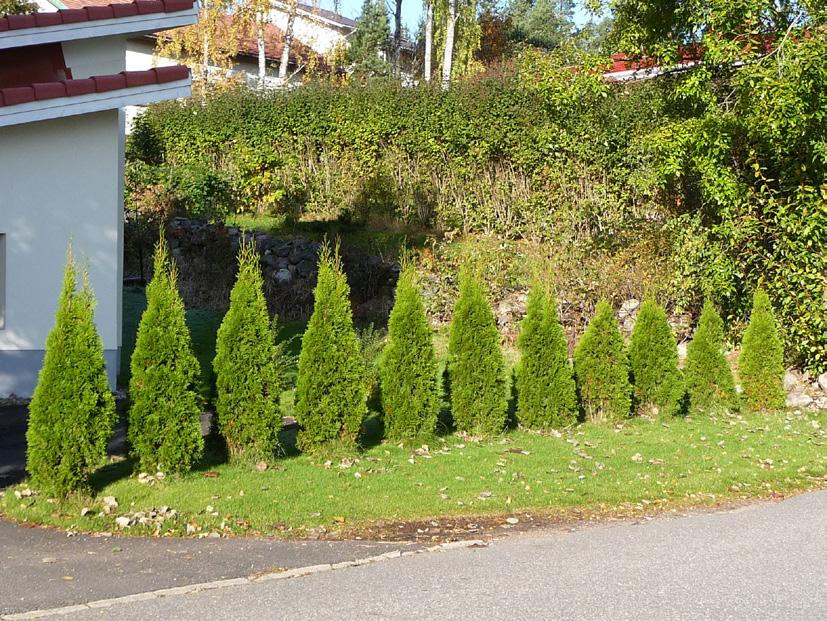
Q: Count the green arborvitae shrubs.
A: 11